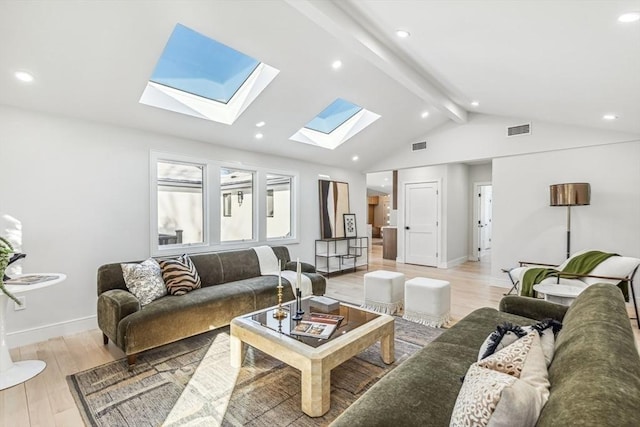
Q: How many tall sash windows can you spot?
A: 3